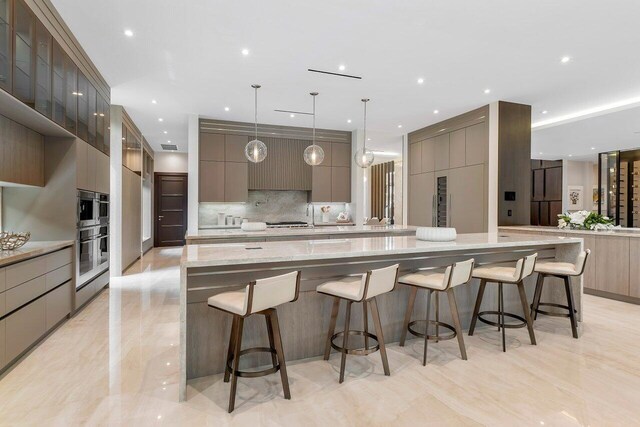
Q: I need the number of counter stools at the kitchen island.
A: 5